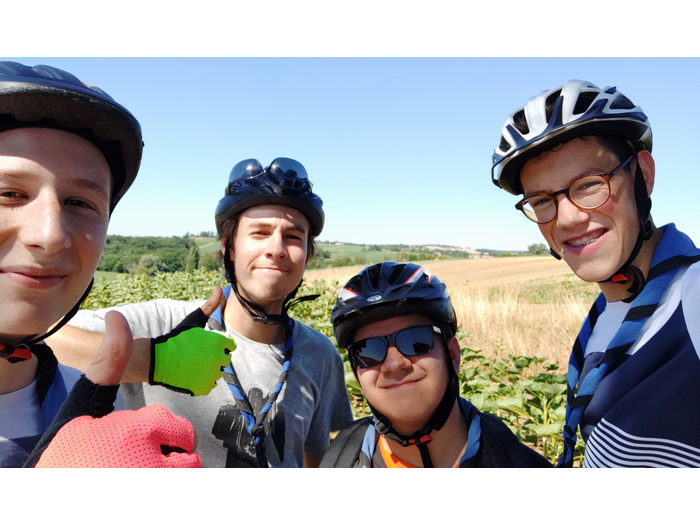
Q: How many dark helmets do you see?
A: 3